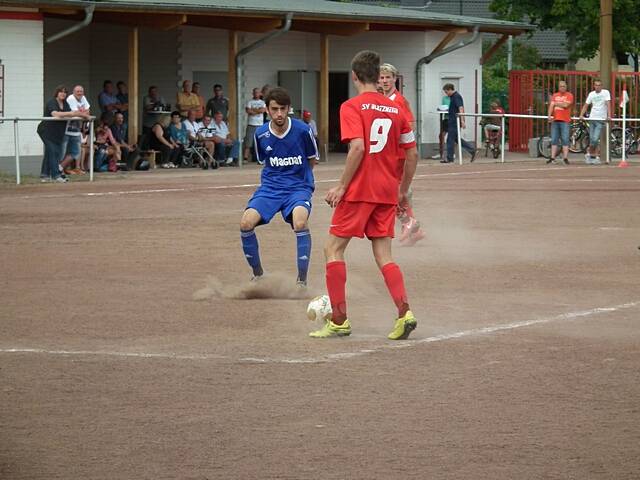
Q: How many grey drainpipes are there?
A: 3